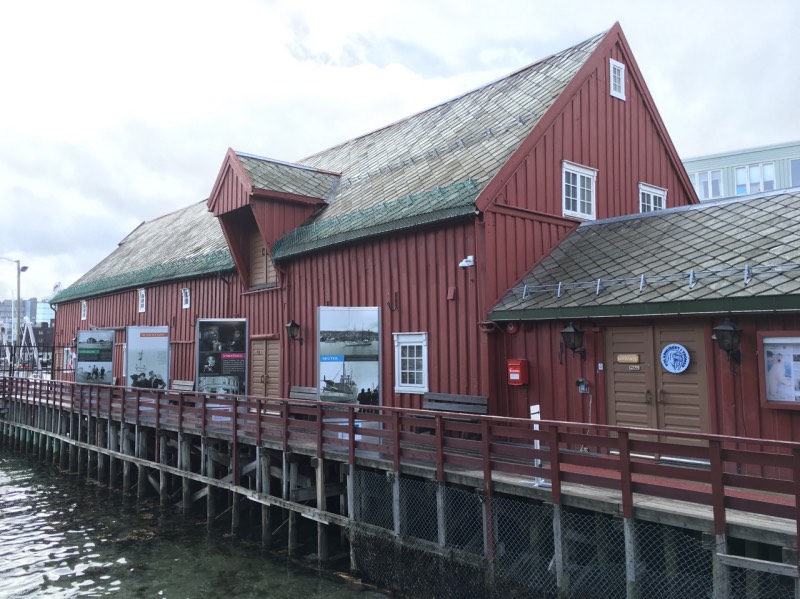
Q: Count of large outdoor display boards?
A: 4